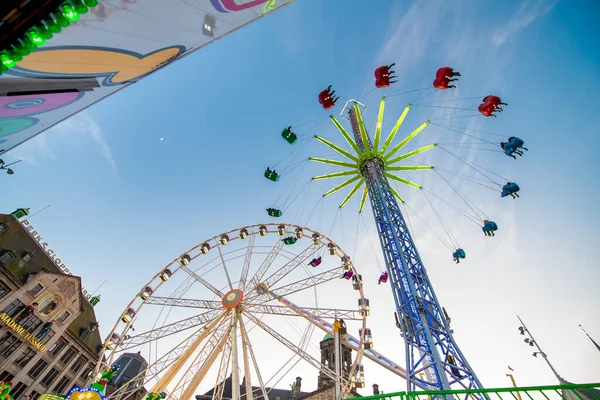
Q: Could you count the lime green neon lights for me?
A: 15